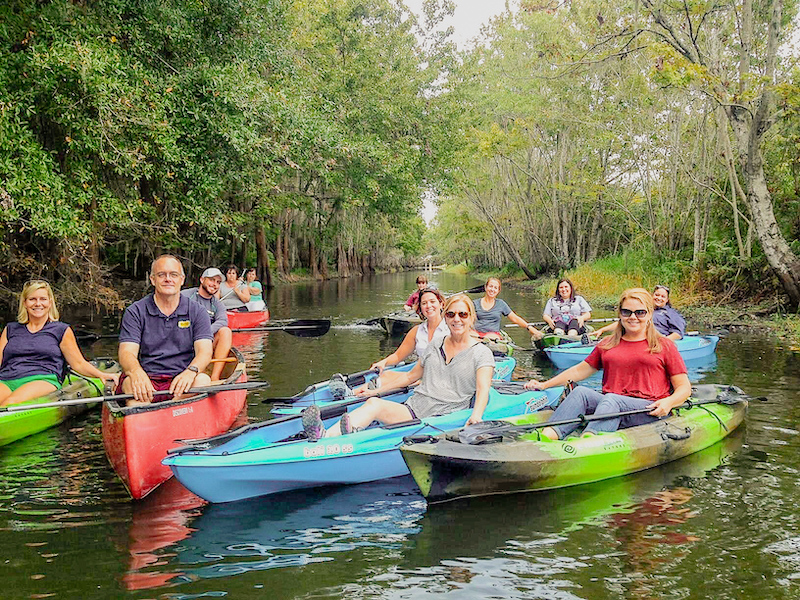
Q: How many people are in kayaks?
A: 8